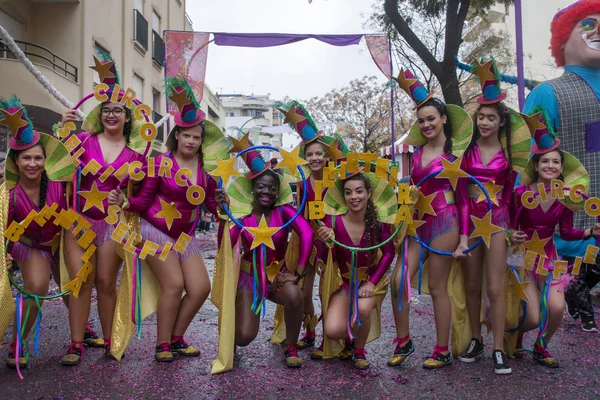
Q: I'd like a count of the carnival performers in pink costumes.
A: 9